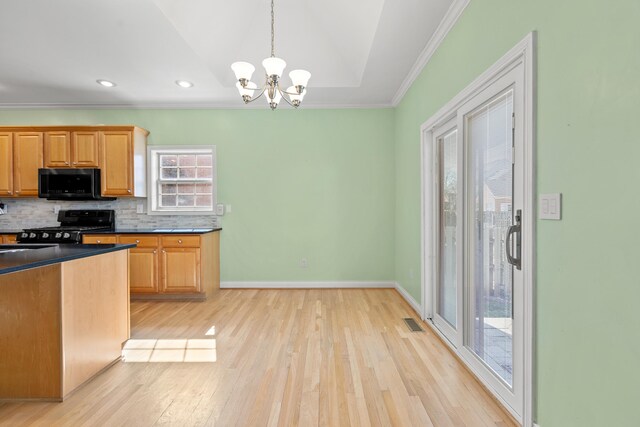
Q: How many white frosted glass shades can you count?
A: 6